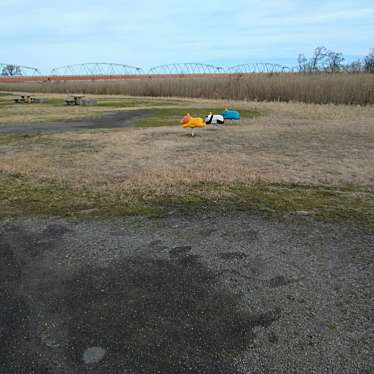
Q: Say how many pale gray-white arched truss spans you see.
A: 4